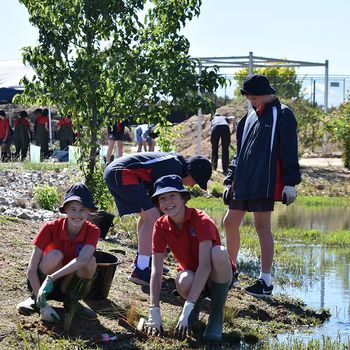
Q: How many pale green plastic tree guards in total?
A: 3